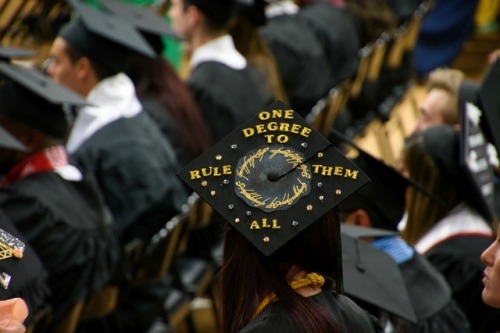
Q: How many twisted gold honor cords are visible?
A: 1